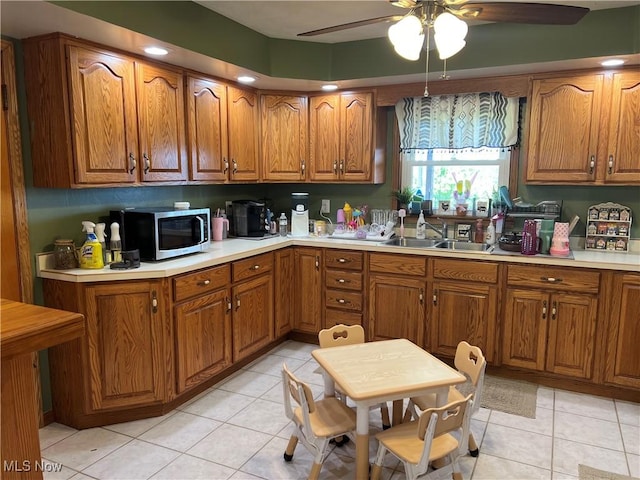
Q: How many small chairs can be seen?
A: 4